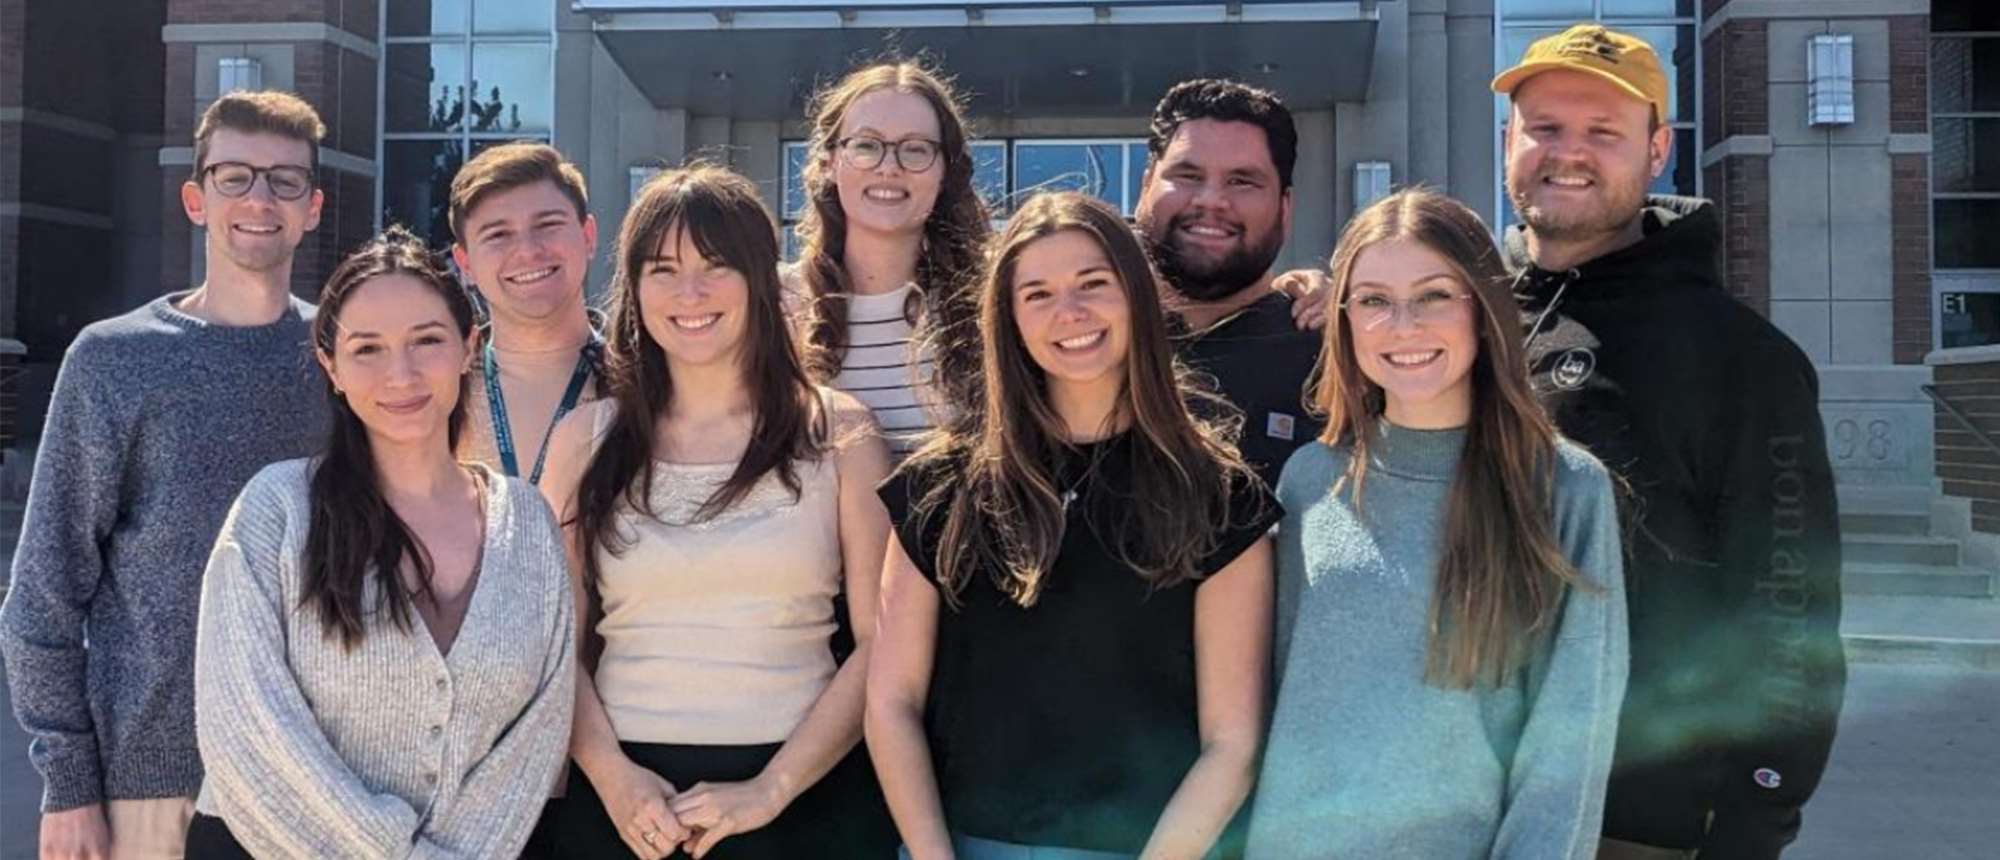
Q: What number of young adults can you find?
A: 9